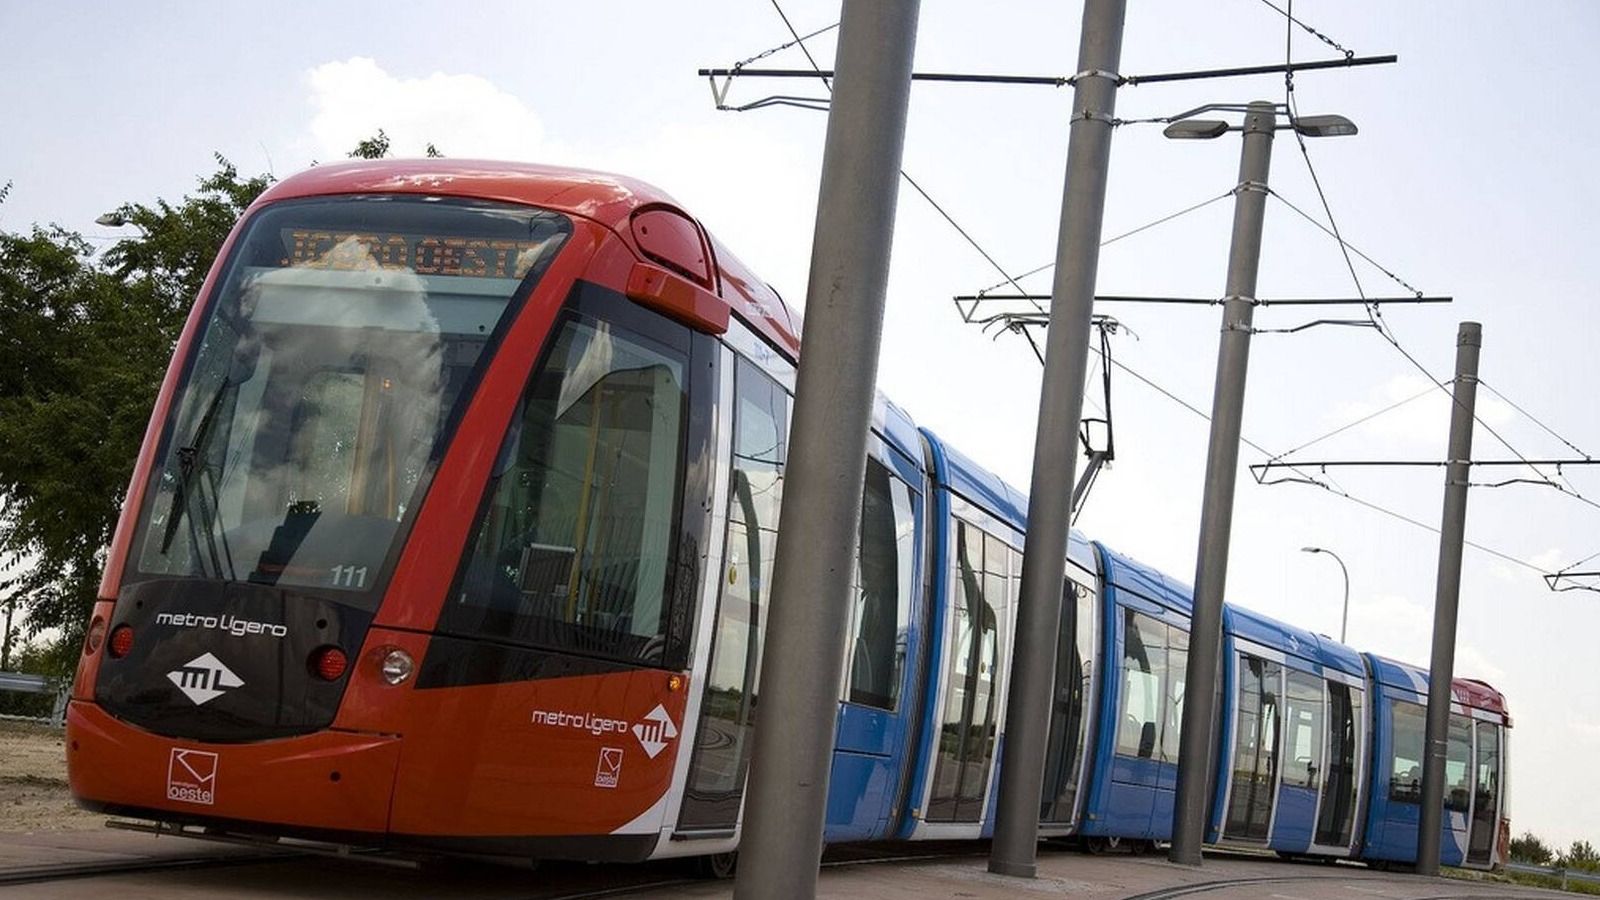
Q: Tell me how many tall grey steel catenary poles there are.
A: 4